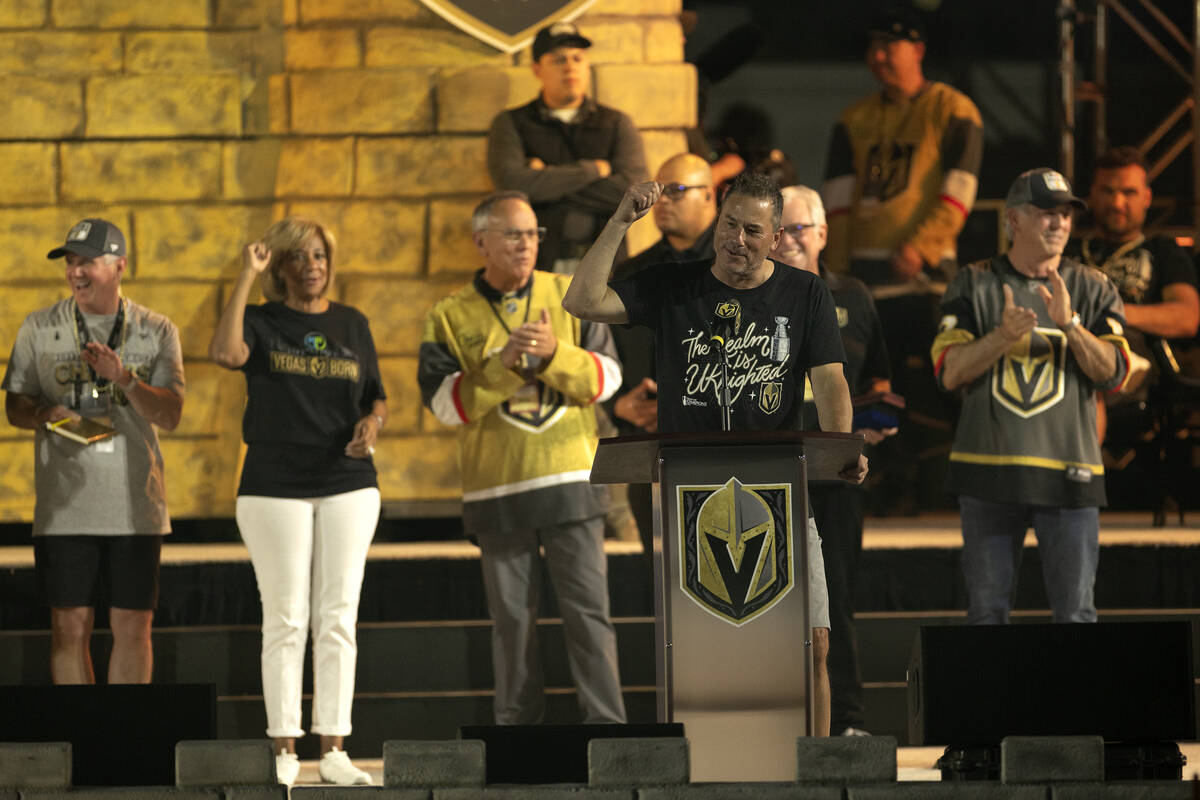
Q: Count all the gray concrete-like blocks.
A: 6